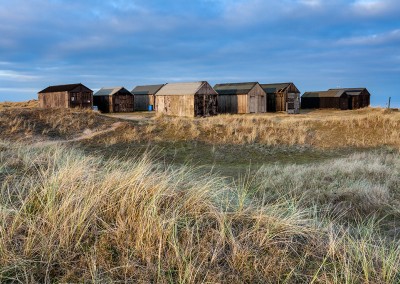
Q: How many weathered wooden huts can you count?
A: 8